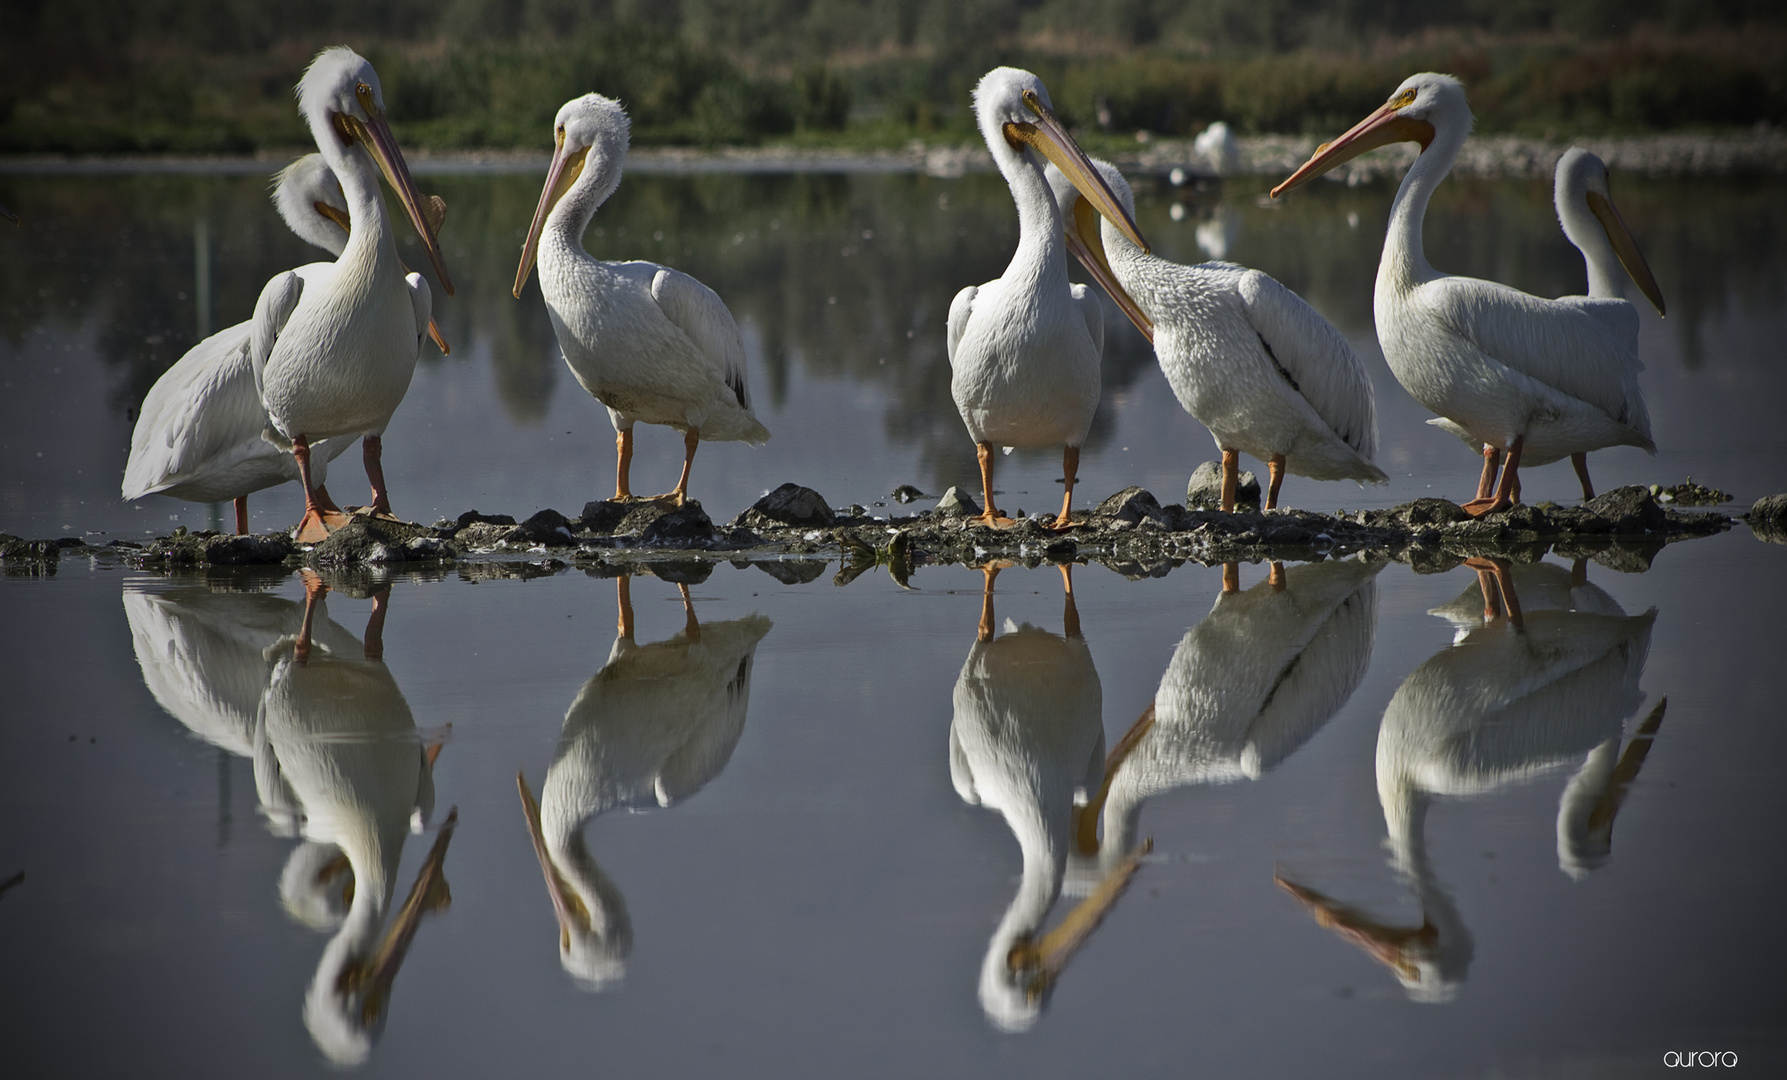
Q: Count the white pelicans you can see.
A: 7